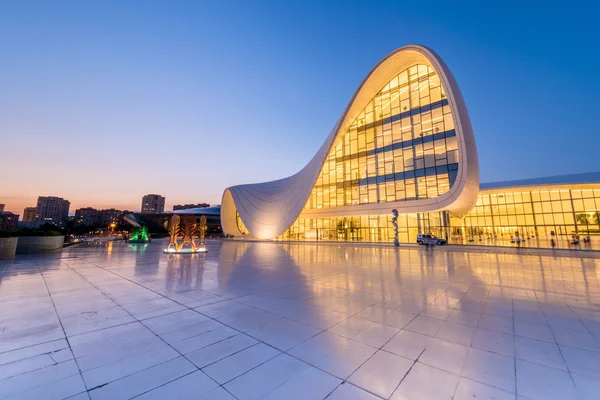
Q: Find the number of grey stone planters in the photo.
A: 2